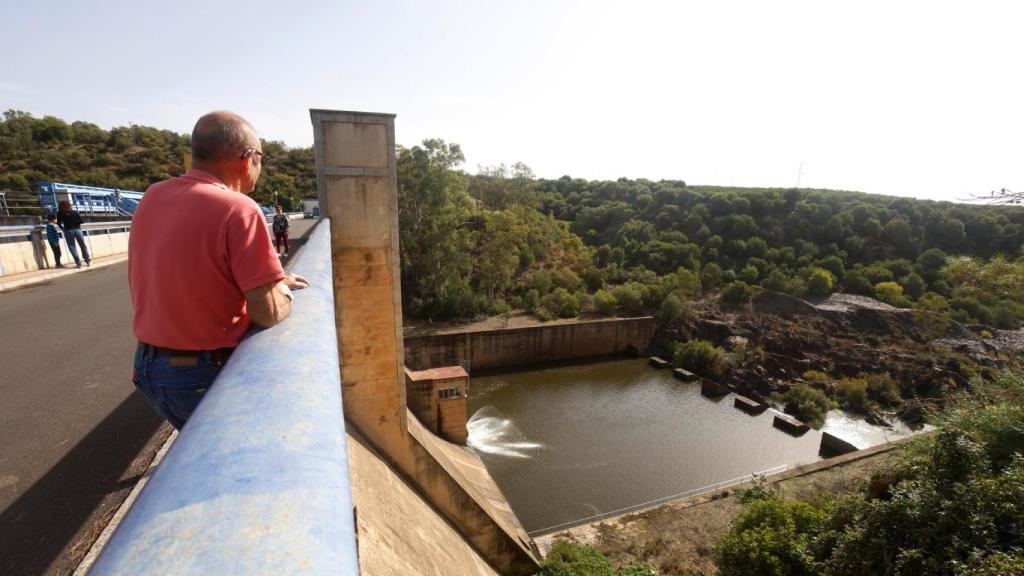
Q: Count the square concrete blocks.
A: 6